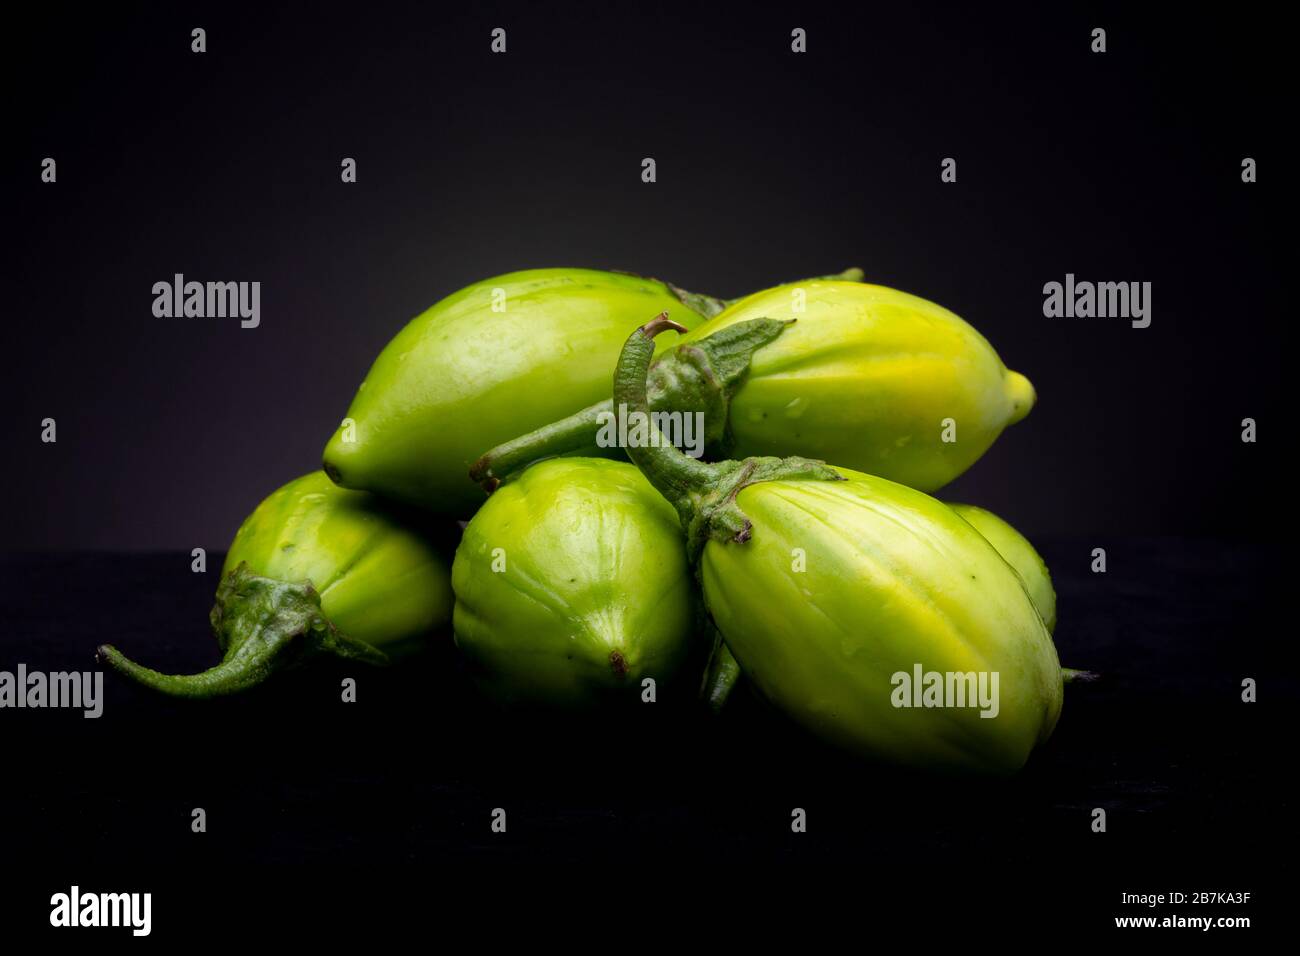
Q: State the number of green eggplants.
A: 6